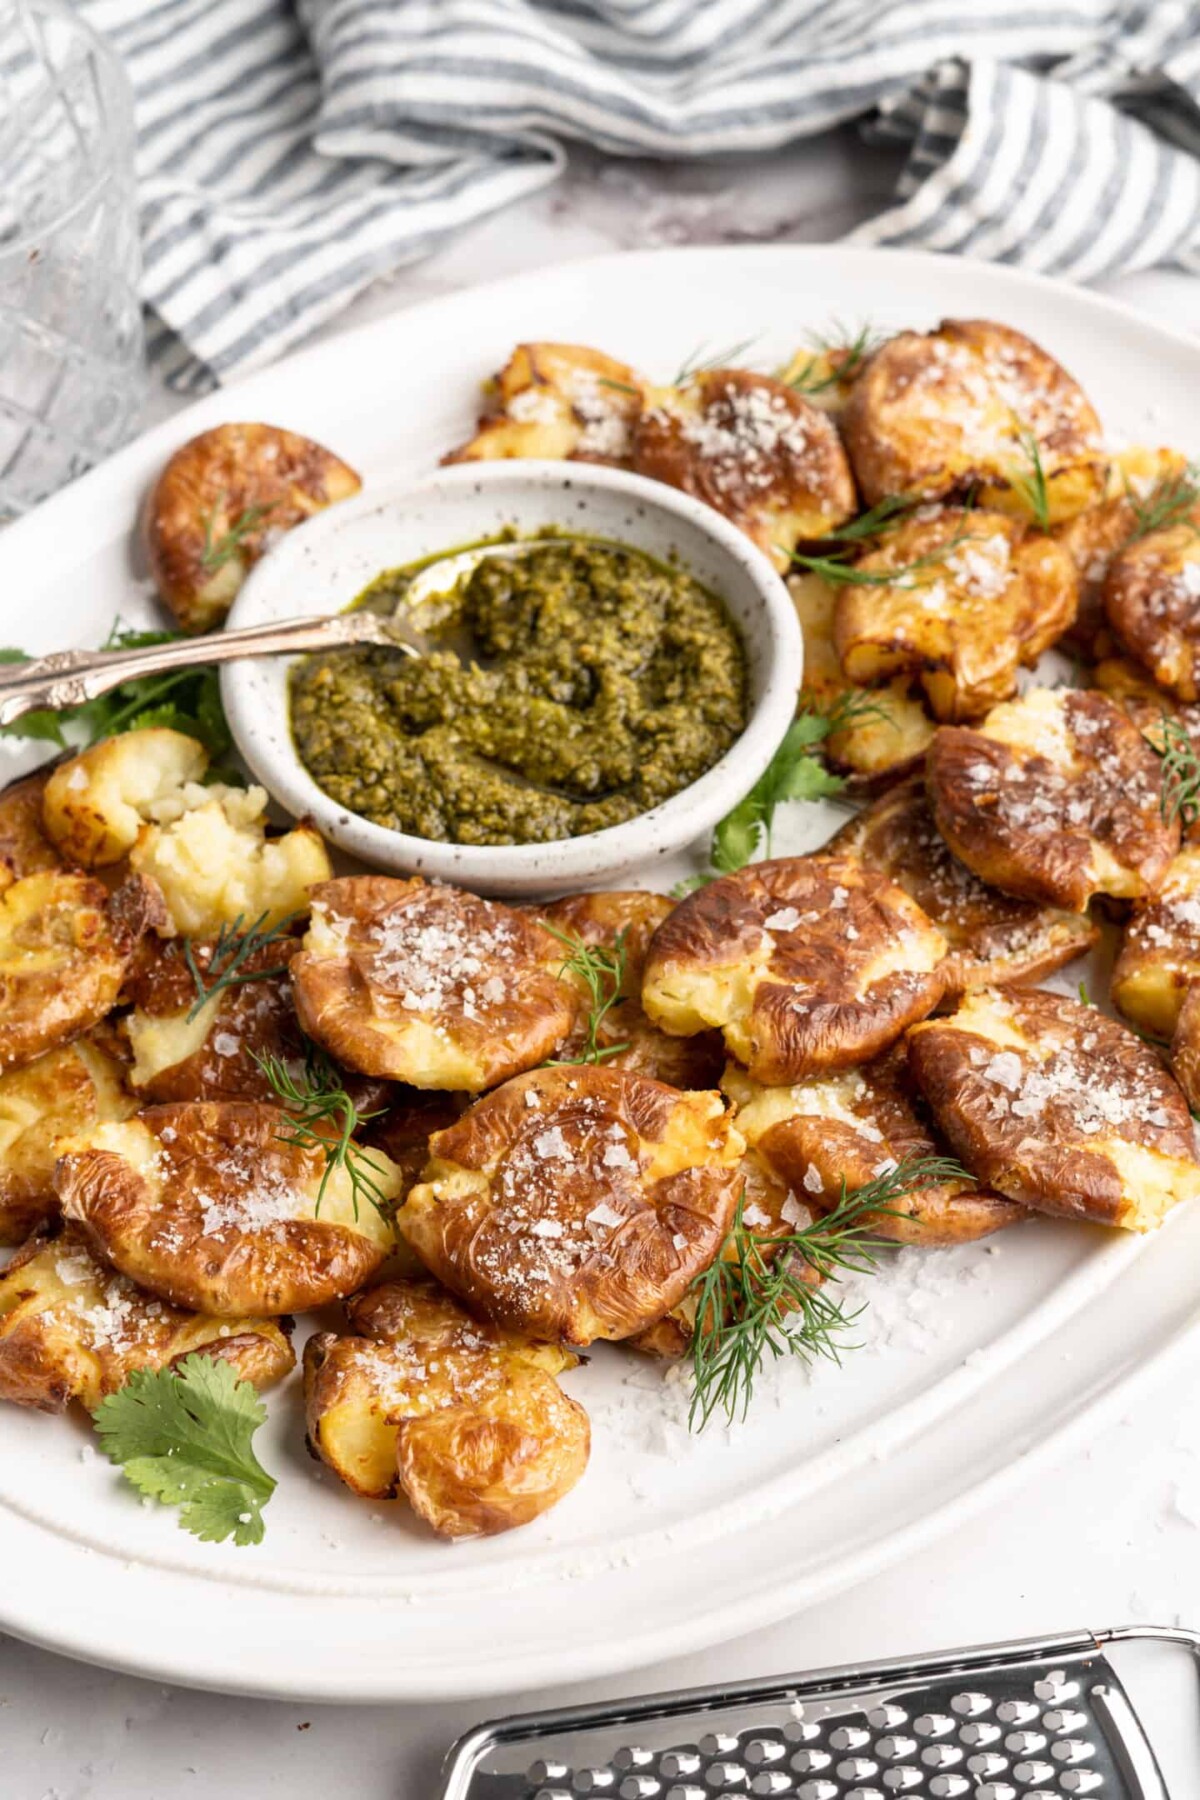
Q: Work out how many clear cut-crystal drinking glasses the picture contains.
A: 1